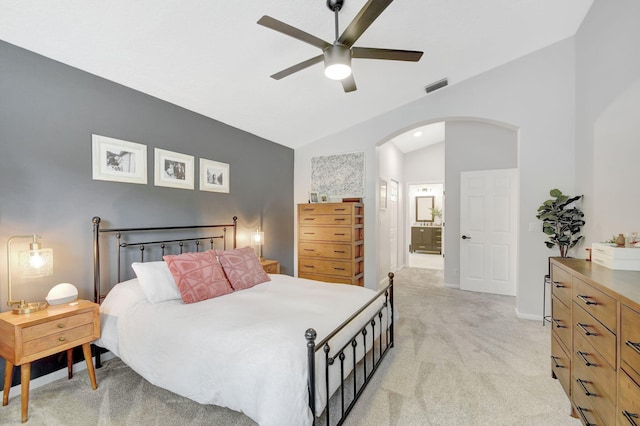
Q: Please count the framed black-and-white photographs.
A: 3